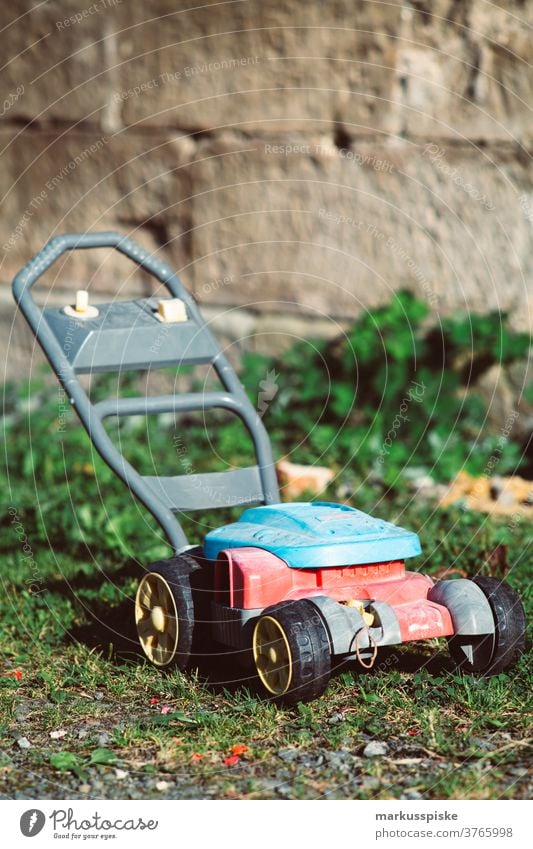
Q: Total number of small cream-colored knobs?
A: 2